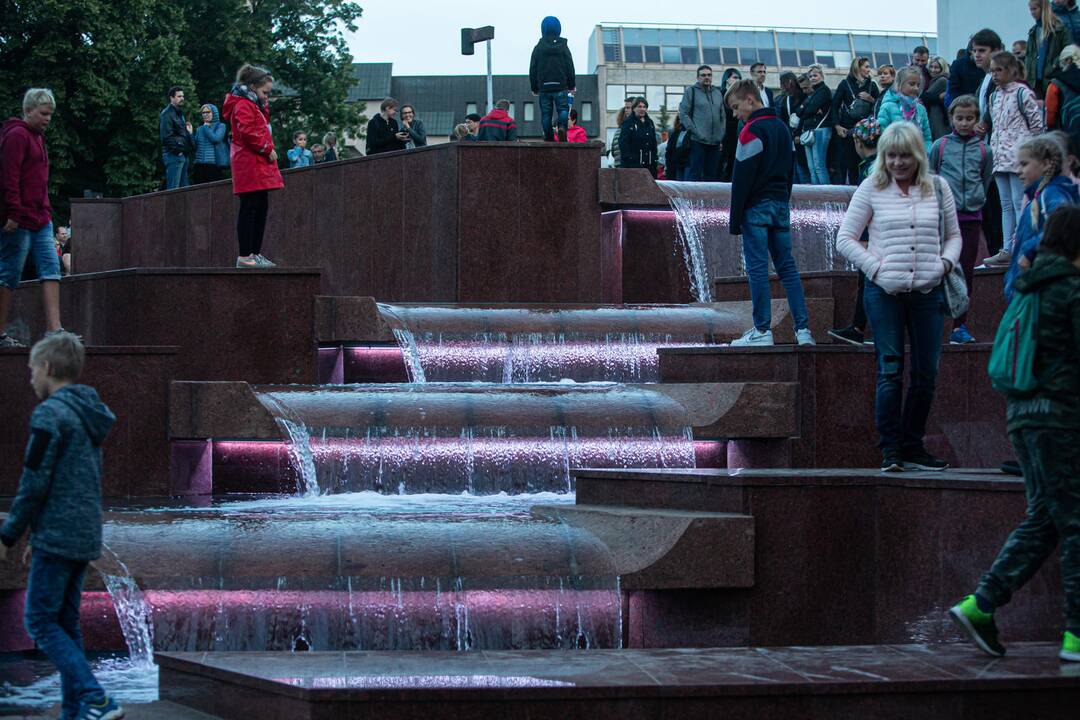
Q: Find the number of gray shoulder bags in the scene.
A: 1